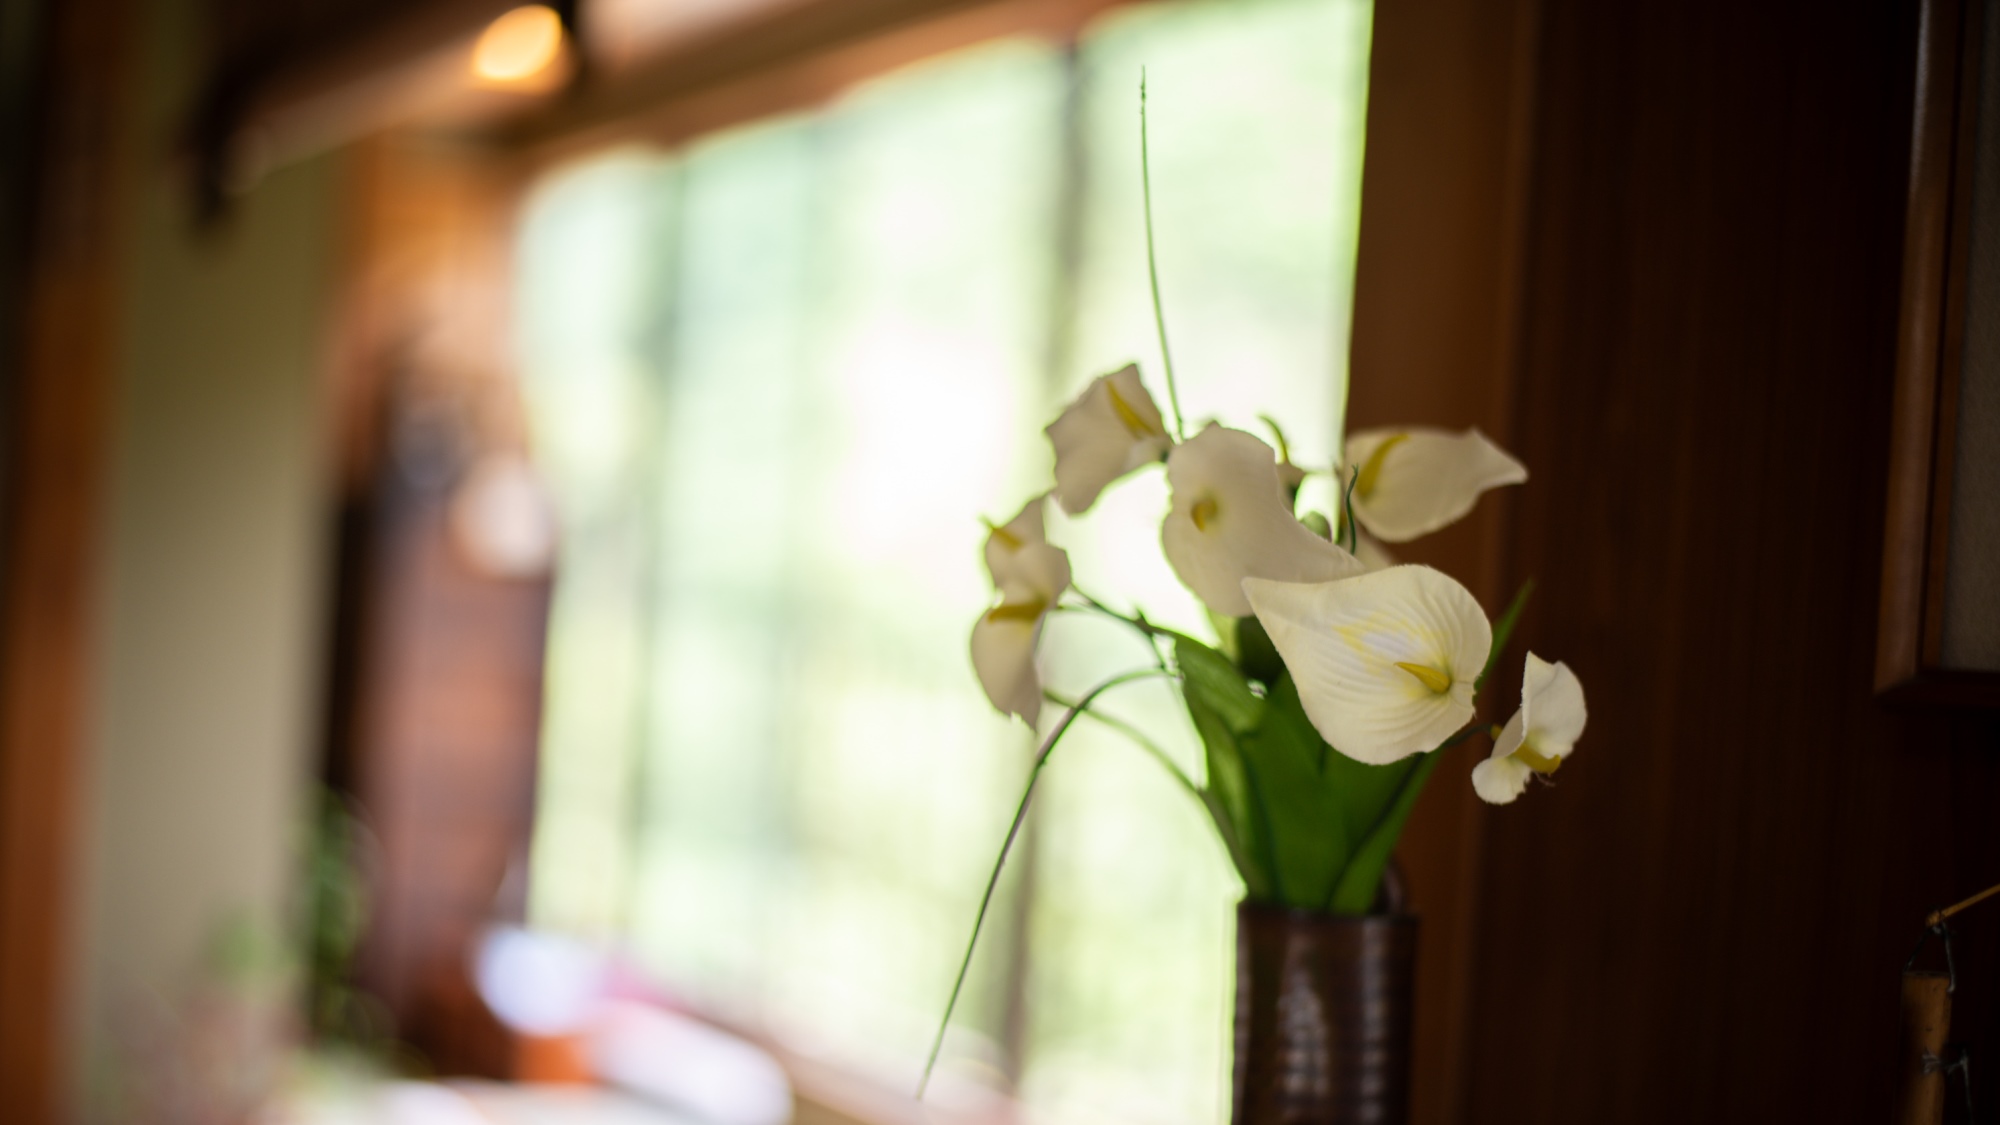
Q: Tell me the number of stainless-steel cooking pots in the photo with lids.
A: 0